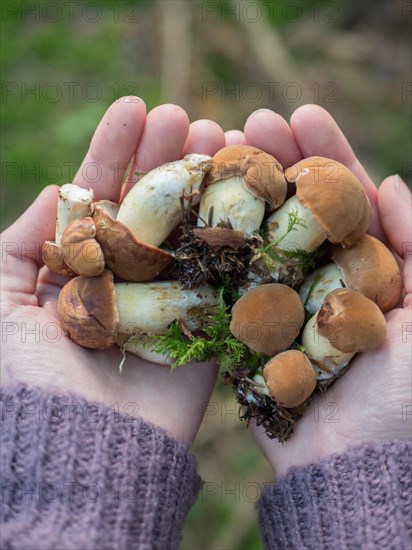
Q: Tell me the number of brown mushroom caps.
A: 10